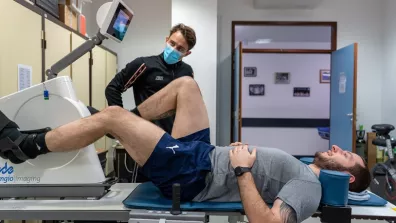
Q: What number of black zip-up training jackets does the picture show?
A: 1